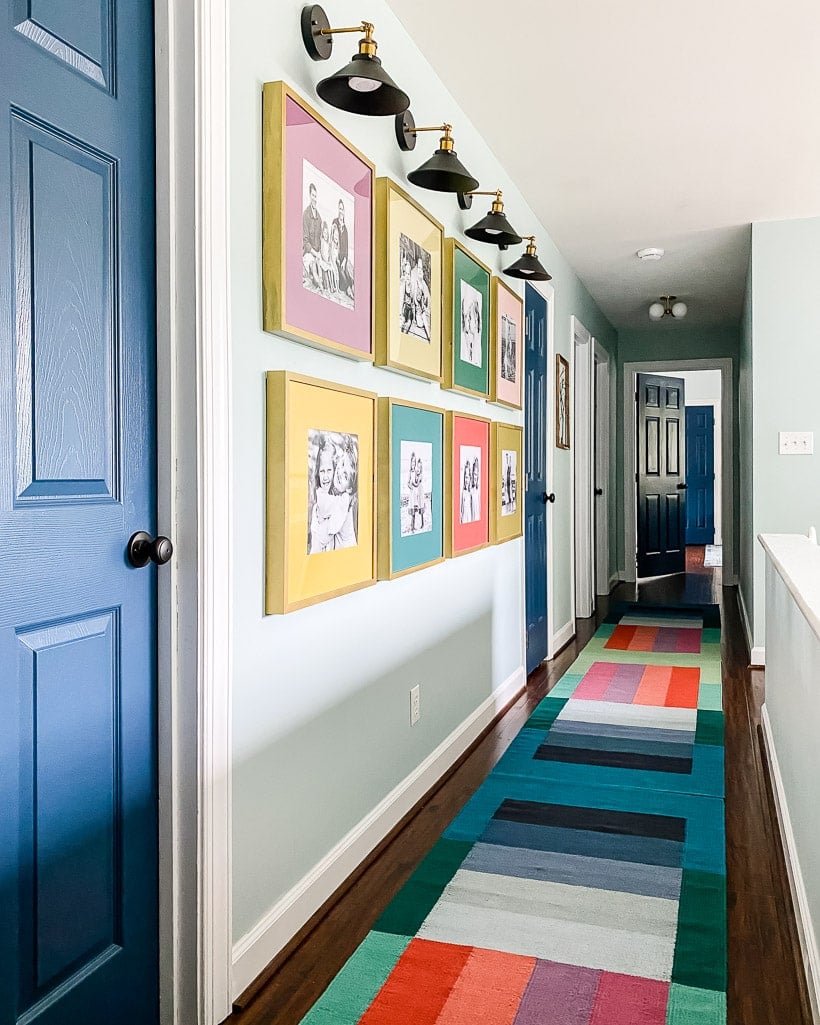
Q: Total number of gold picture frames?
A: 8